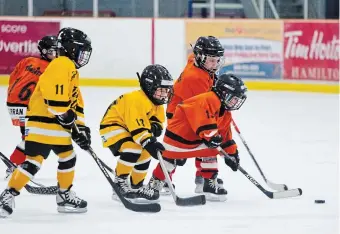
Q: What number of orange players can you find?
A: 3